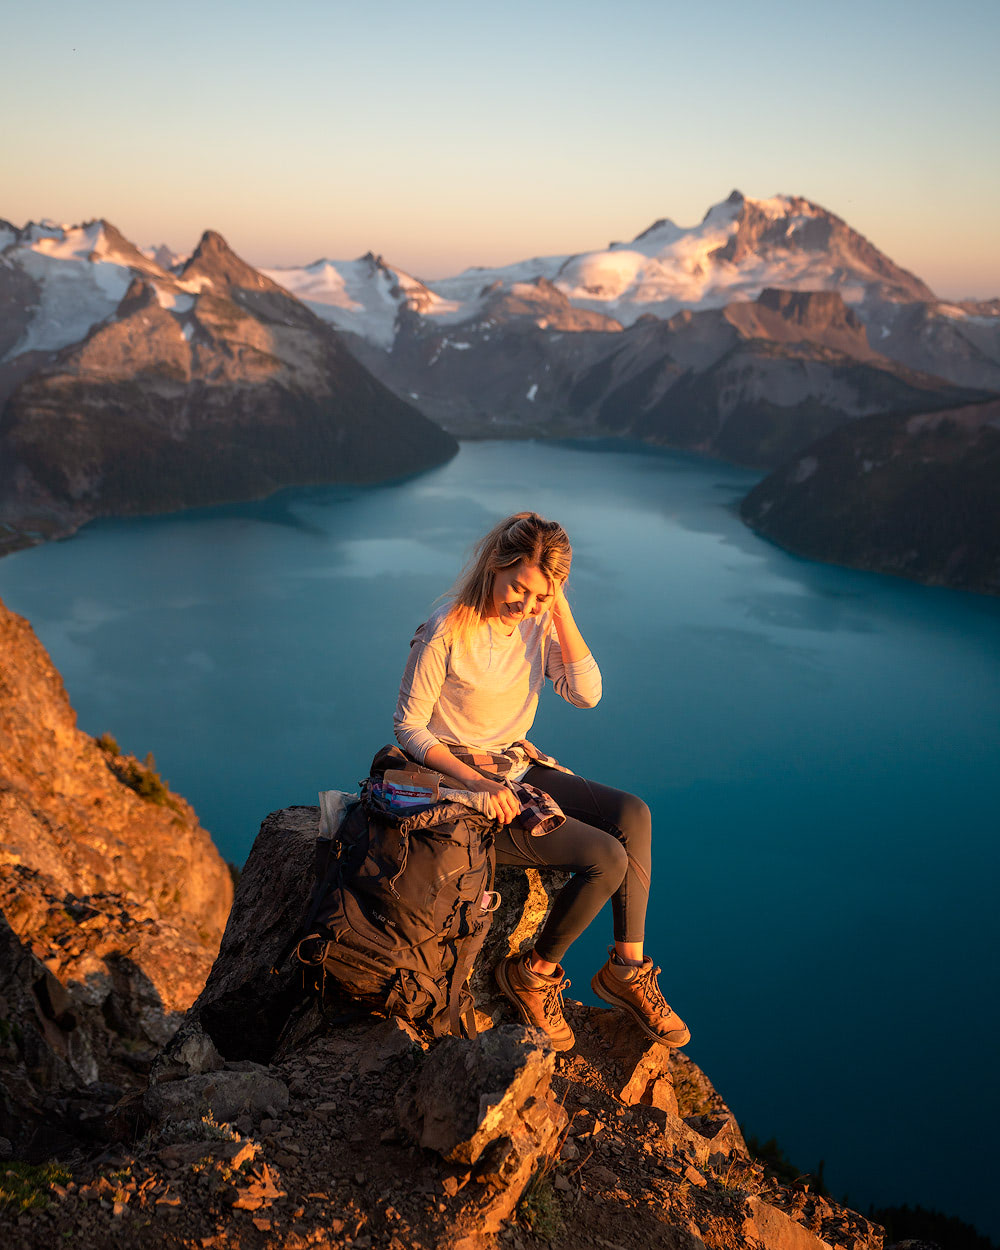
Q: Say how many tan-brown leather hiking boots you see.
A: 2